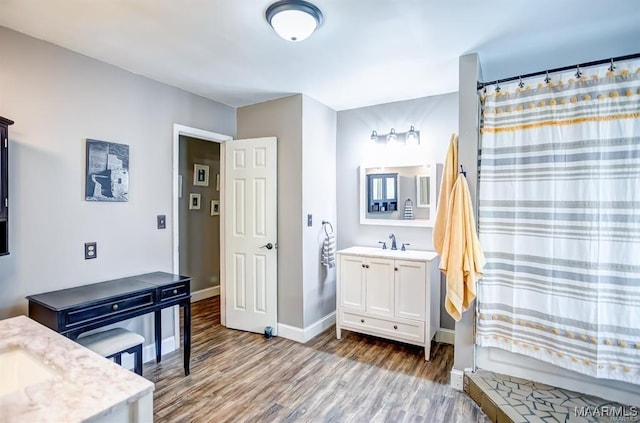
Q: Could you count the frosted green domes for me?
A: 0